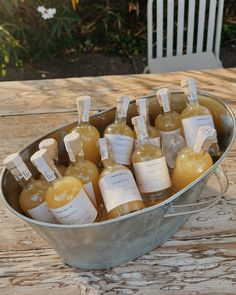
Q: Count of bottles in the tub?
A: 12